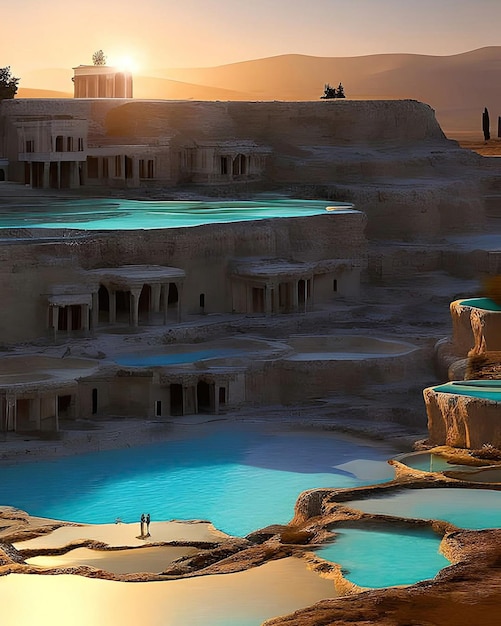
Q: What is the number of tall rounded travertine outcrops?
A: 2